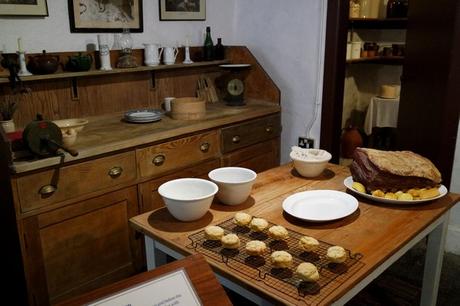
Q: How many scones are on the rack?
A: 10